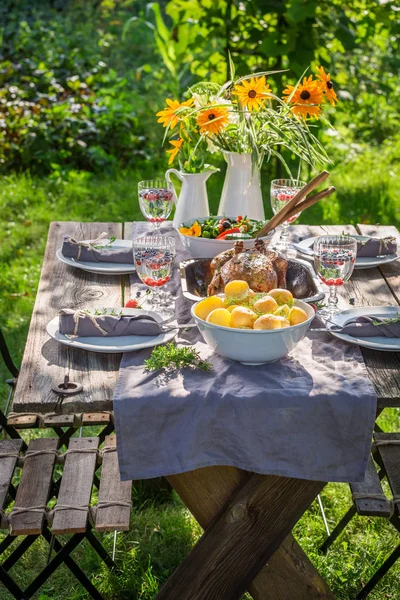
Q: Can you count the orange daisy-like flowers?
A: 6